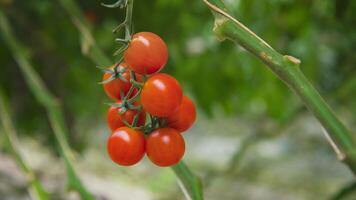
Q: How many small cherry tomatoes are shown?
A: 7